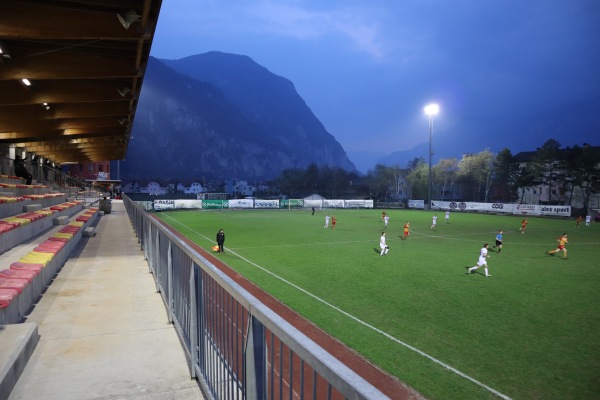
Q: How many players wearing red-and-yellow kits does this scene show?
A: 6